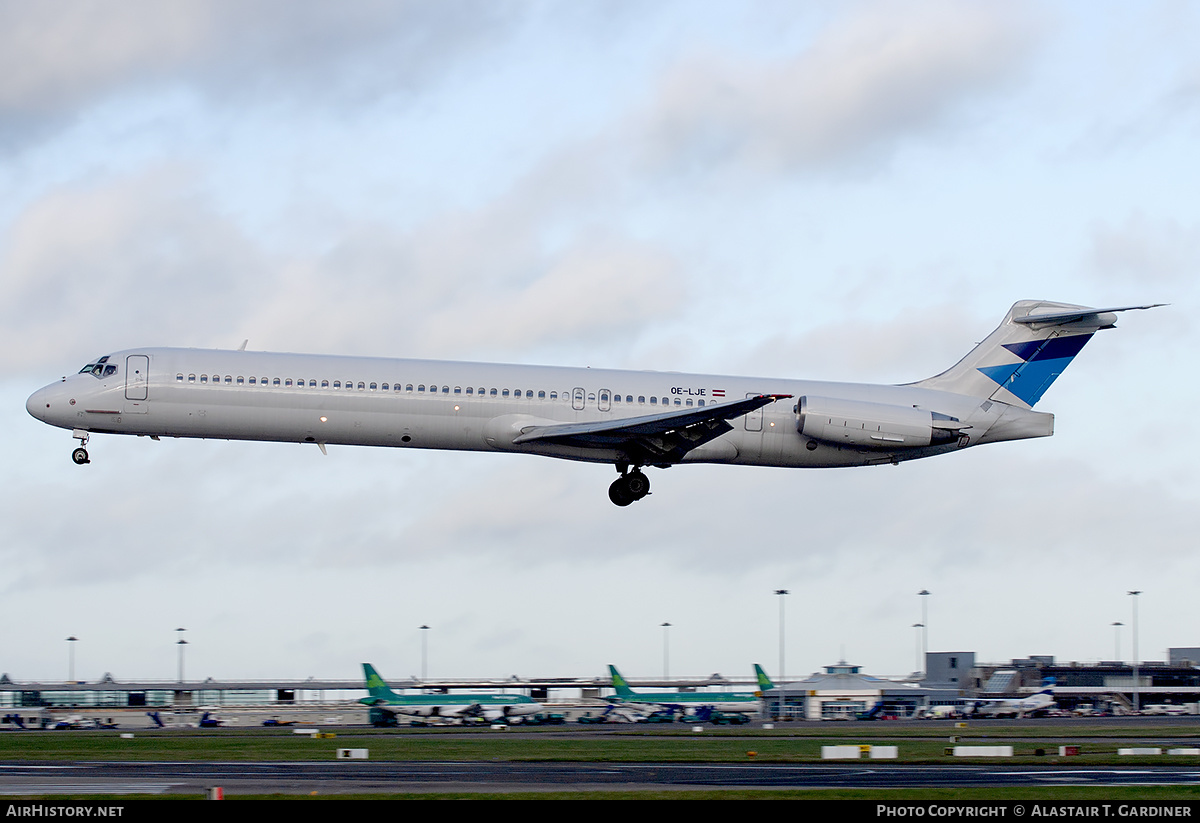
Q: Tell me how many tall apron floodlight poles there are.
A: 10